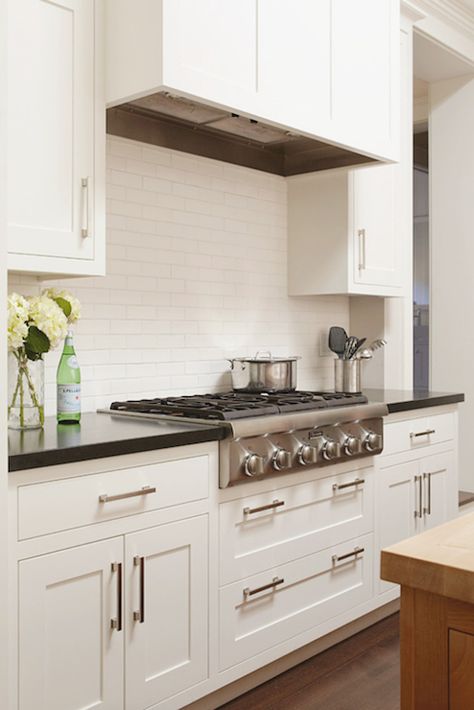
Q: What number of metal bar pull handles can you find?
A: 12